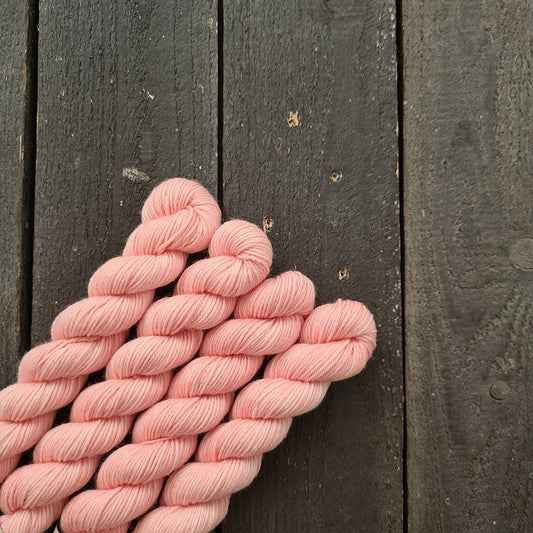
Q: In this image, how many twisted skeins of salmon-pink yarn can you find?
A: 4